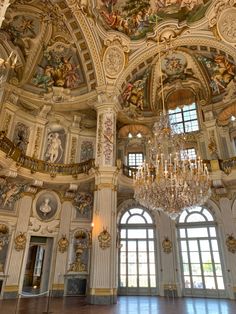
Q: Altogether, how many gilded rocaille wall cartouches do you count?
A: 5